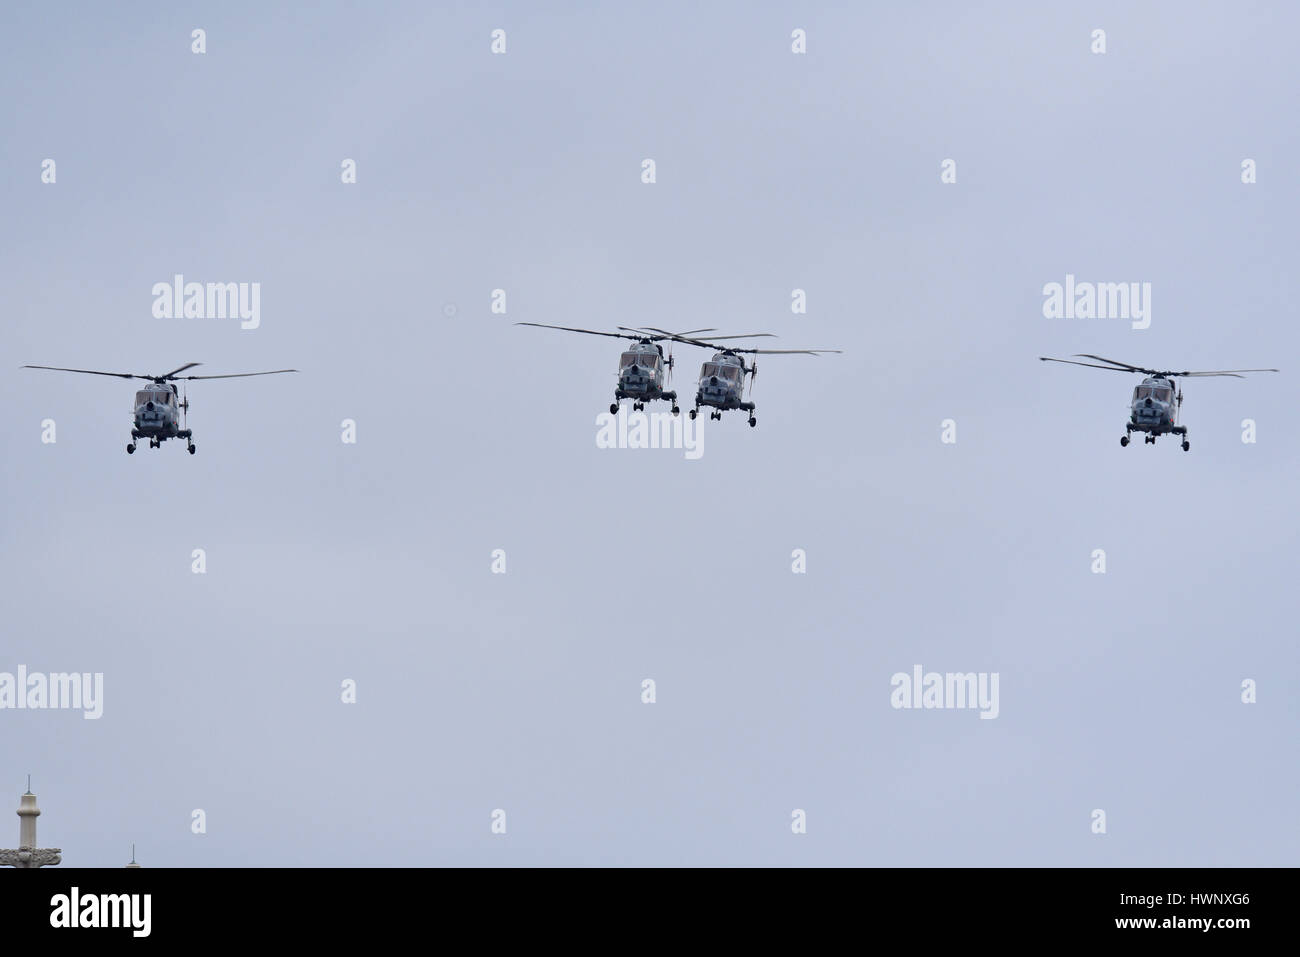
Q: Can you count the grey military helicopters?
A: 4